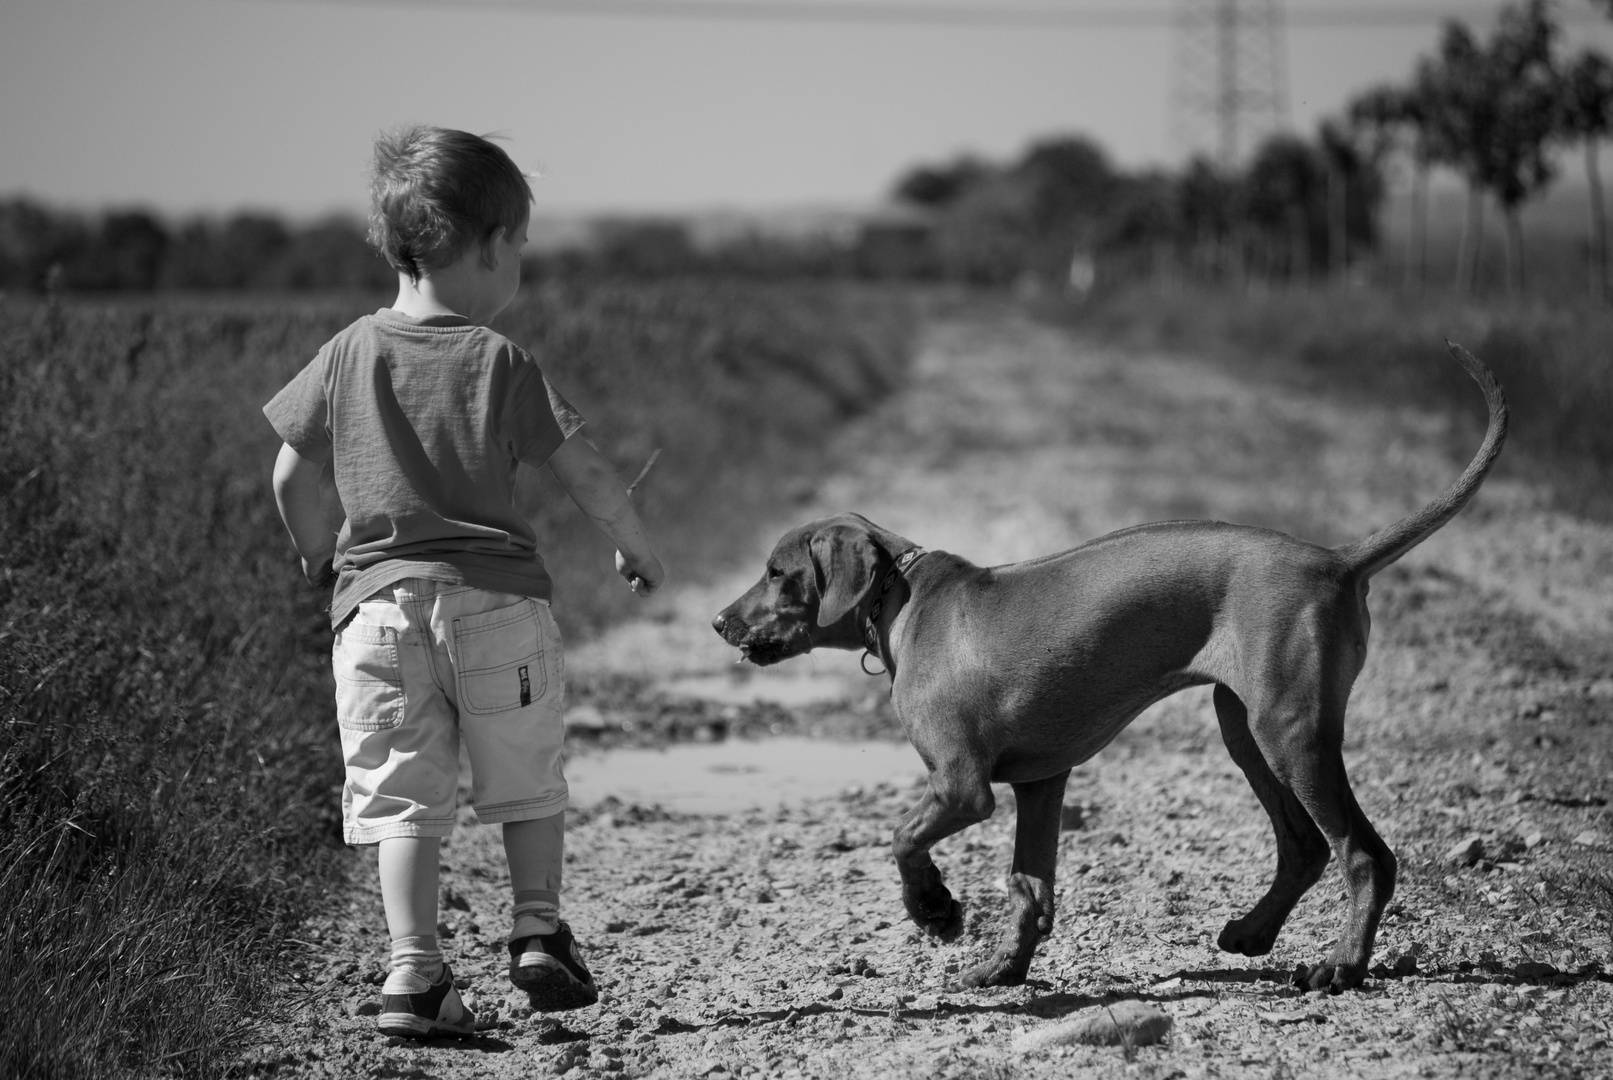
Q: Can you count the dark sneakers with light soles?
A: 2